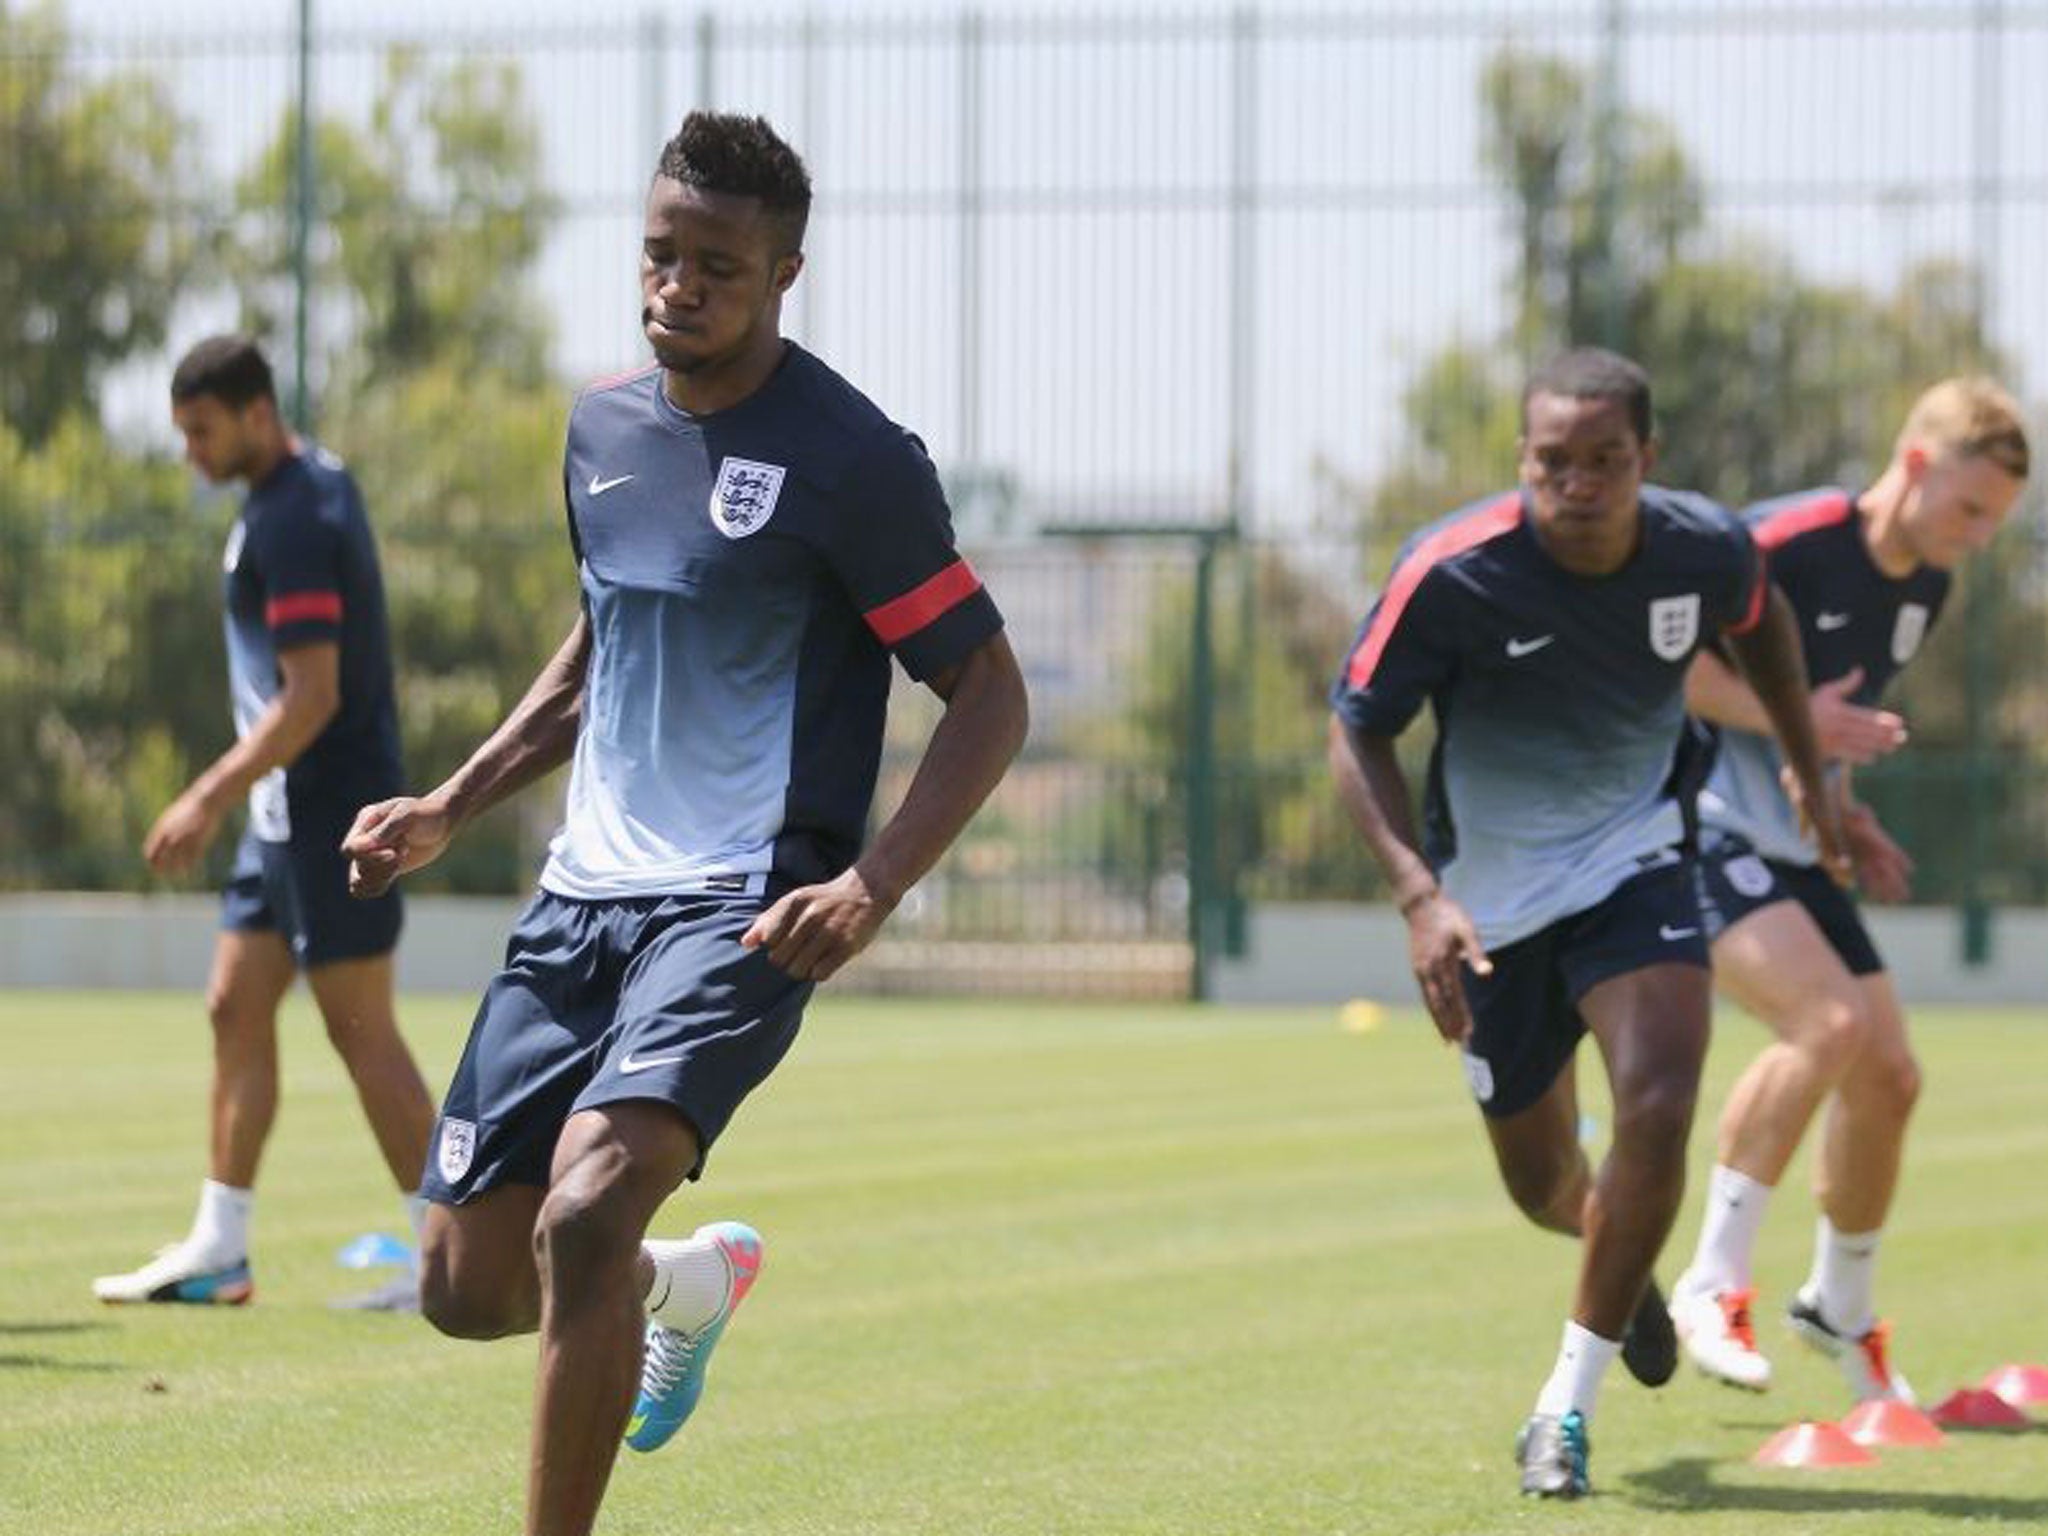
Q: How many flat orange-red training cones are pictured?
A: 4